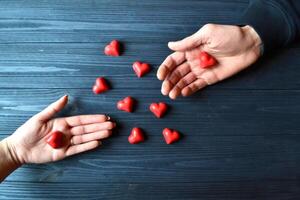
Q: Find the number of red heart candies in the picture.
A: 9